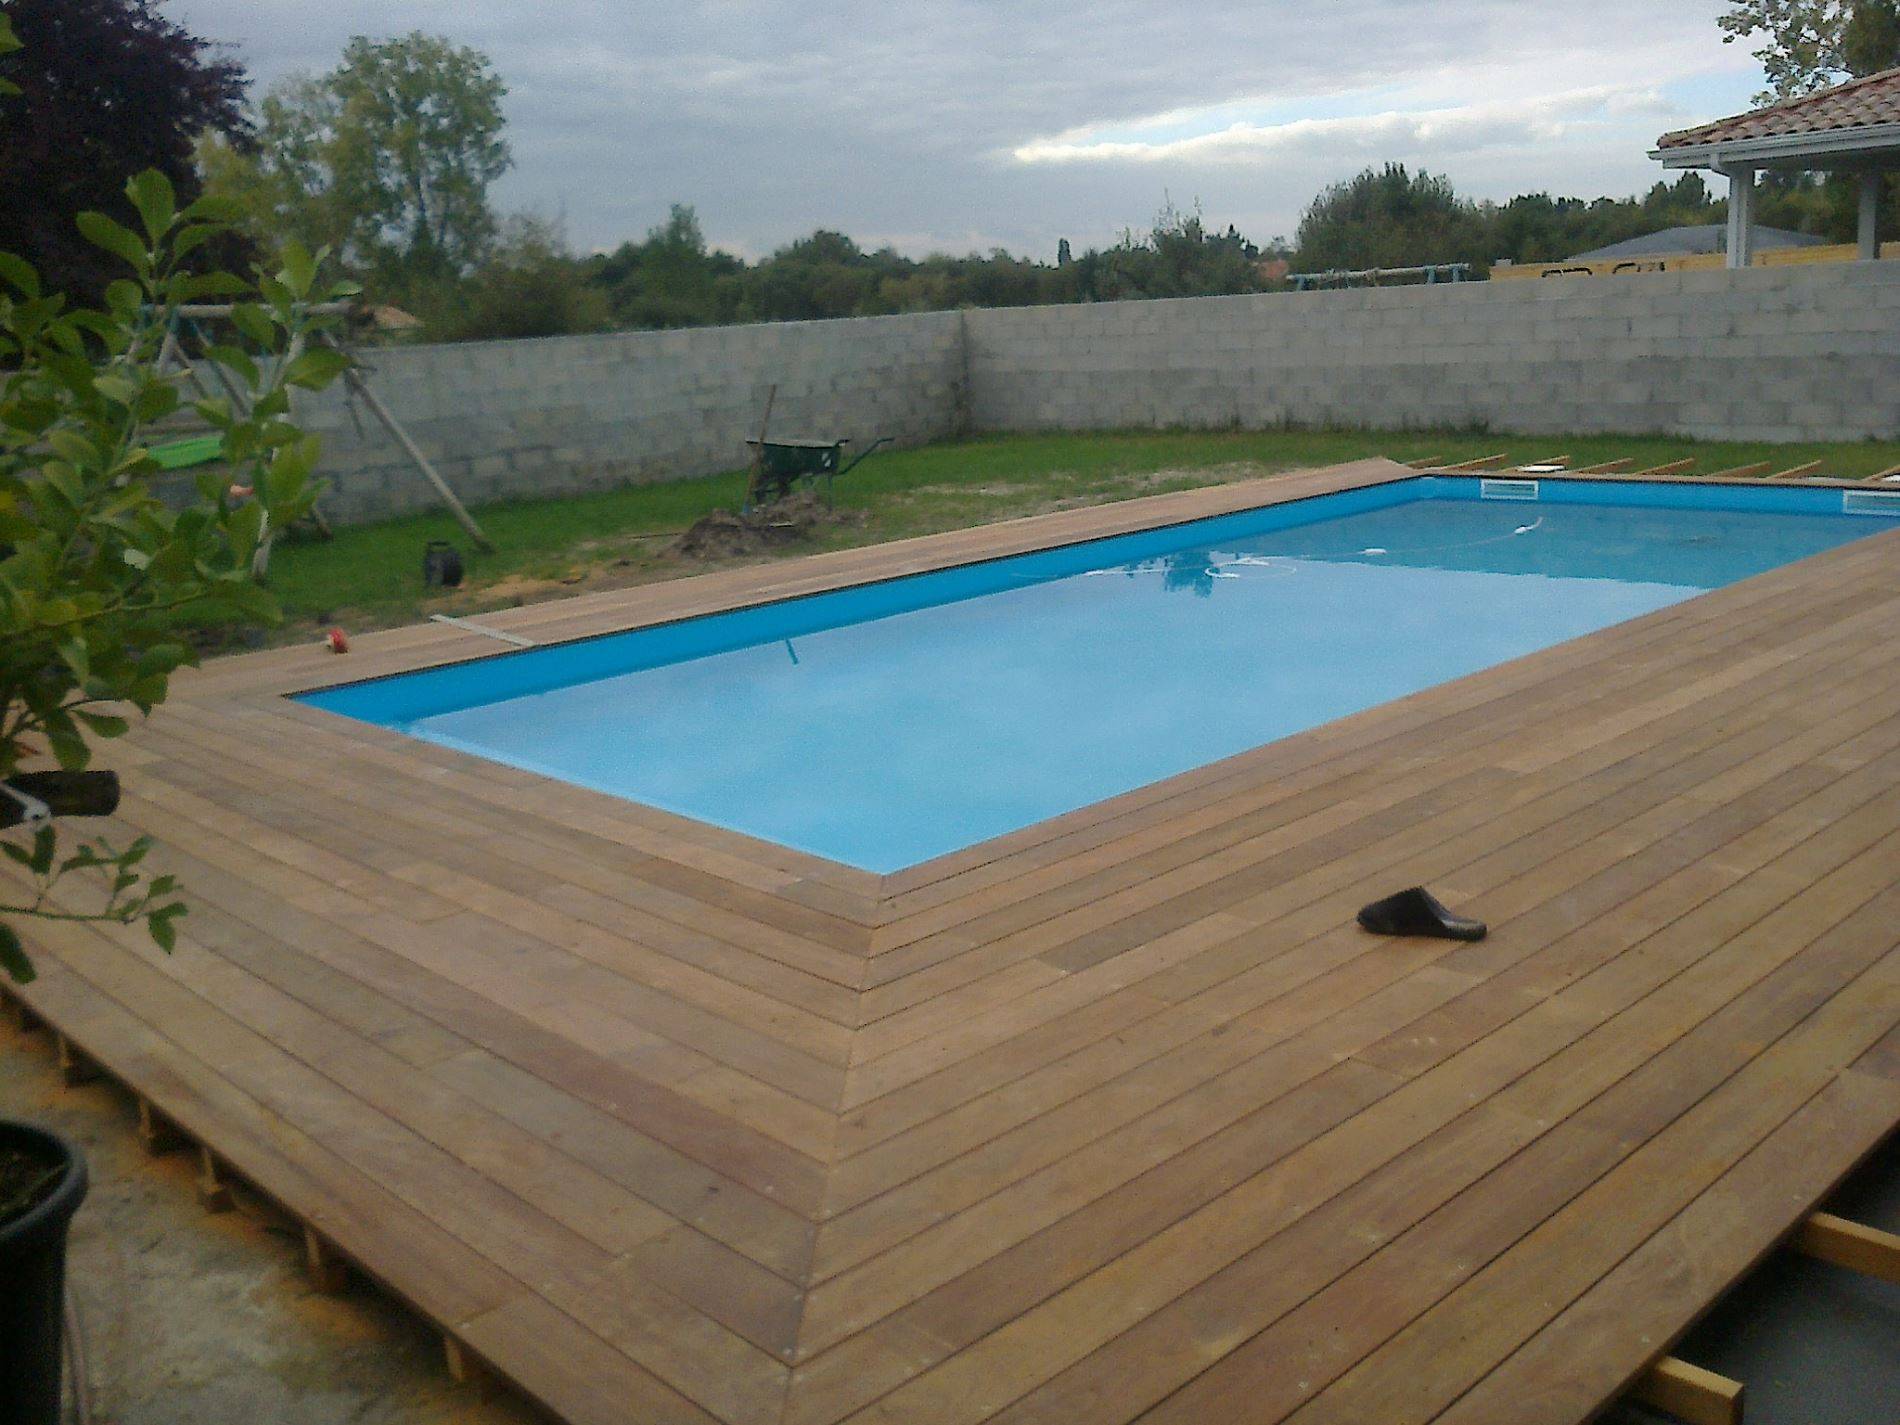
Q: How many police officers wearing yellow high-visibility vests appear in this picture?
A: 0